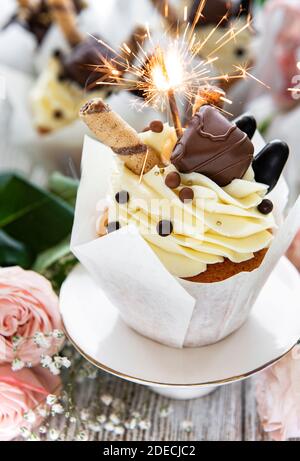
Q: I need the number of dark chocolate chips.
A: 4